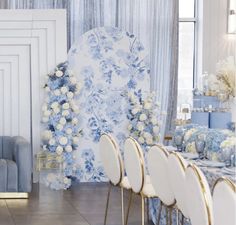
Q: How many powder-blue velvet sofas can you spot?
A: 1